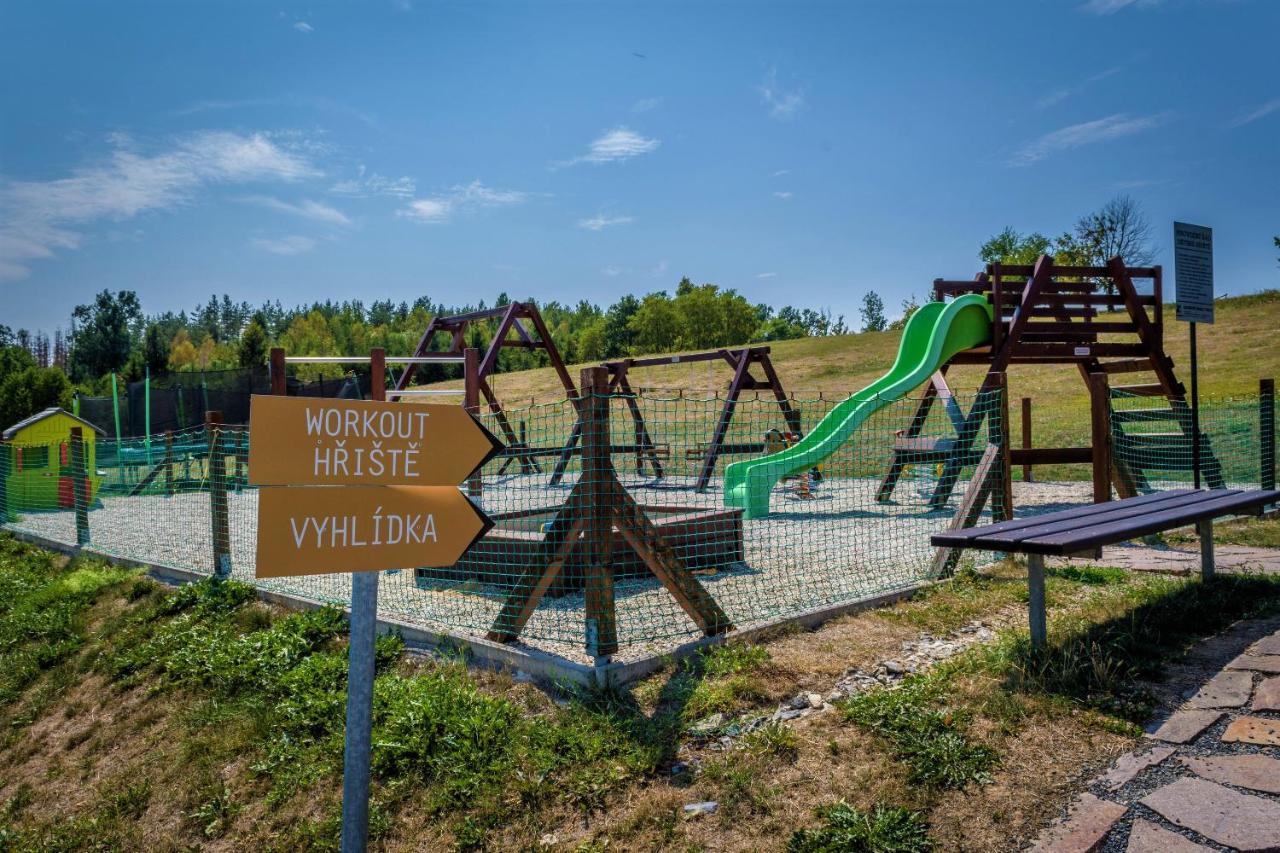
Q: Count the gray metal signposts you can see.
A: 1